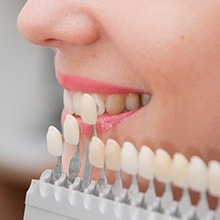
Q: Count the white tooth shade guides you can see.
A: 11